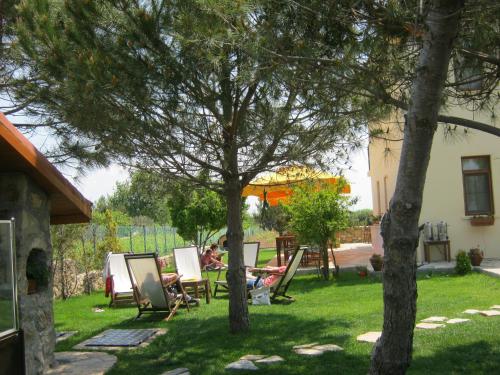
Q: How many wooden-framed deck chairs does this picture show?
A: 5